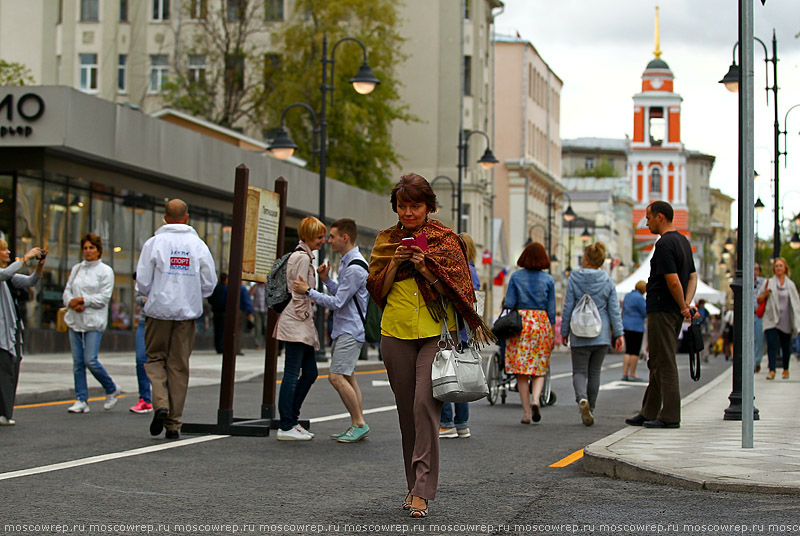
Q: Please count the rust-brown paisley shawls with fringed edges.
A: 1